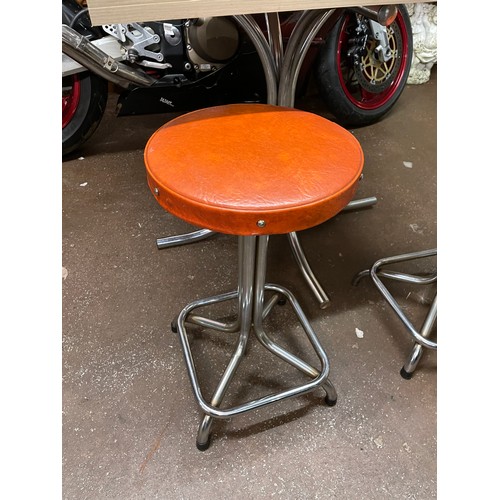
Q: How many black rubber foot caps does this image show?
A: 5